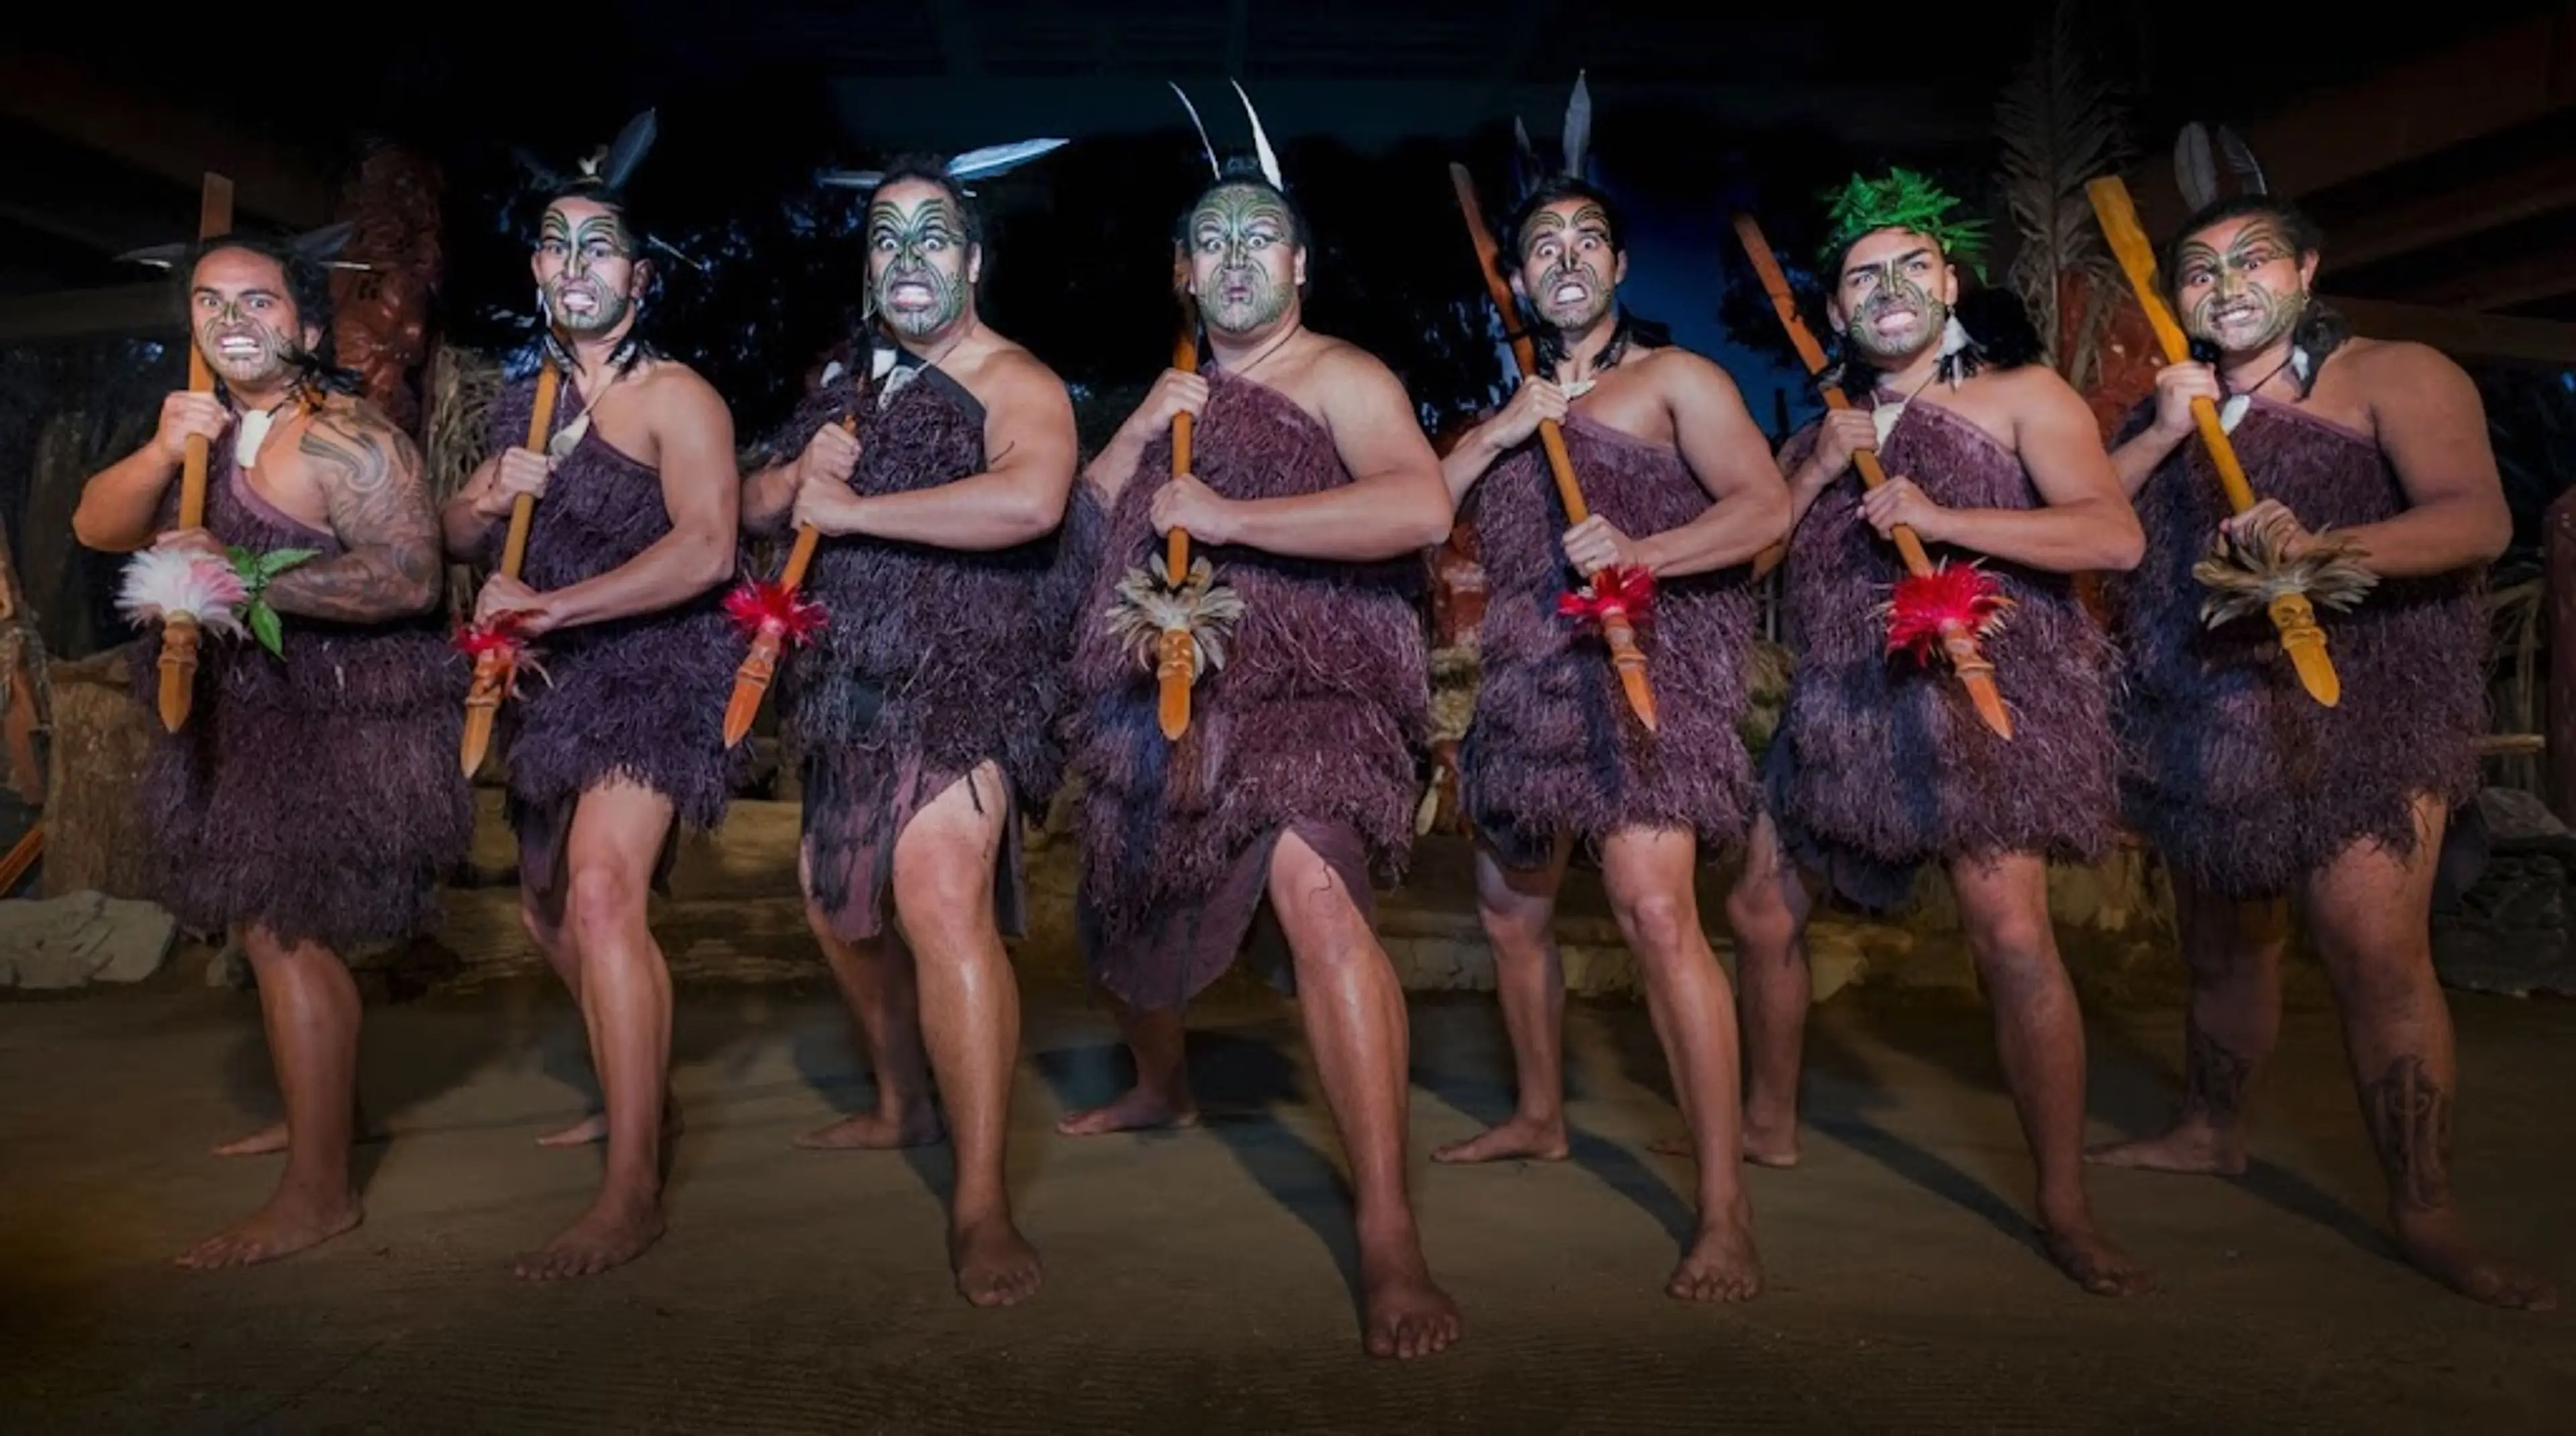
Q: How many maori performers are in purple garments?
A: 7